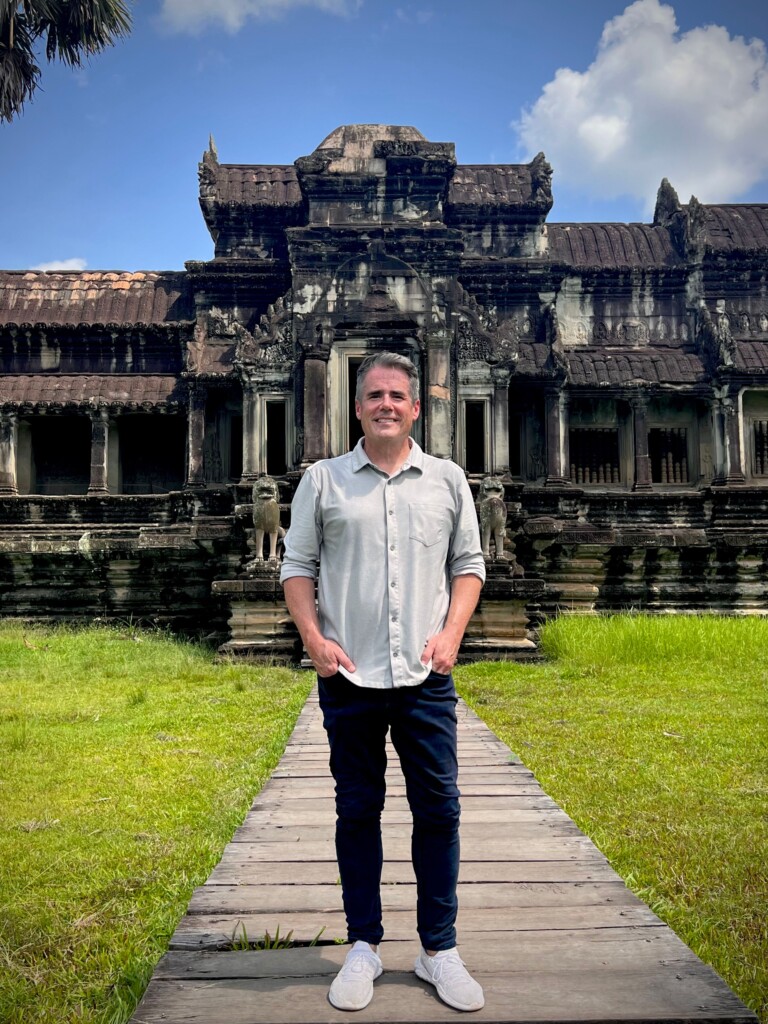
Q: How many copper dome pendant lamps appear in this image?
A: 0